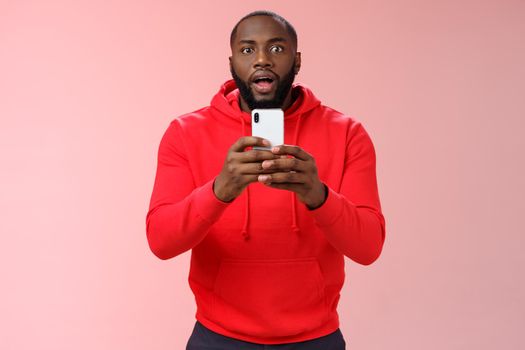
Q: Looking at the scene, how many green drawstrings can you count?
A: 0